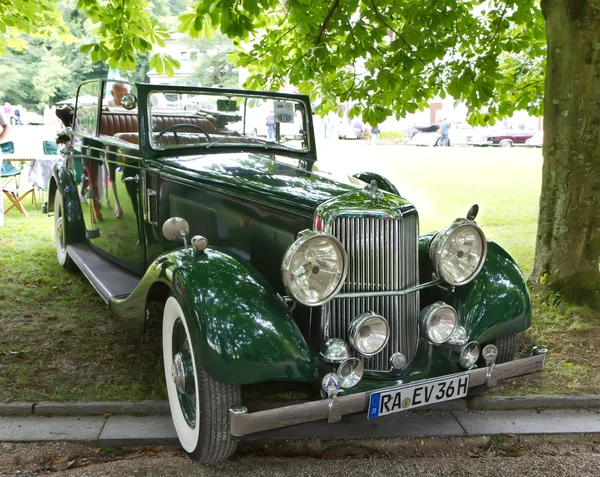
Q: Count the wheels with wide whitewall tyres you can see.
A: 2